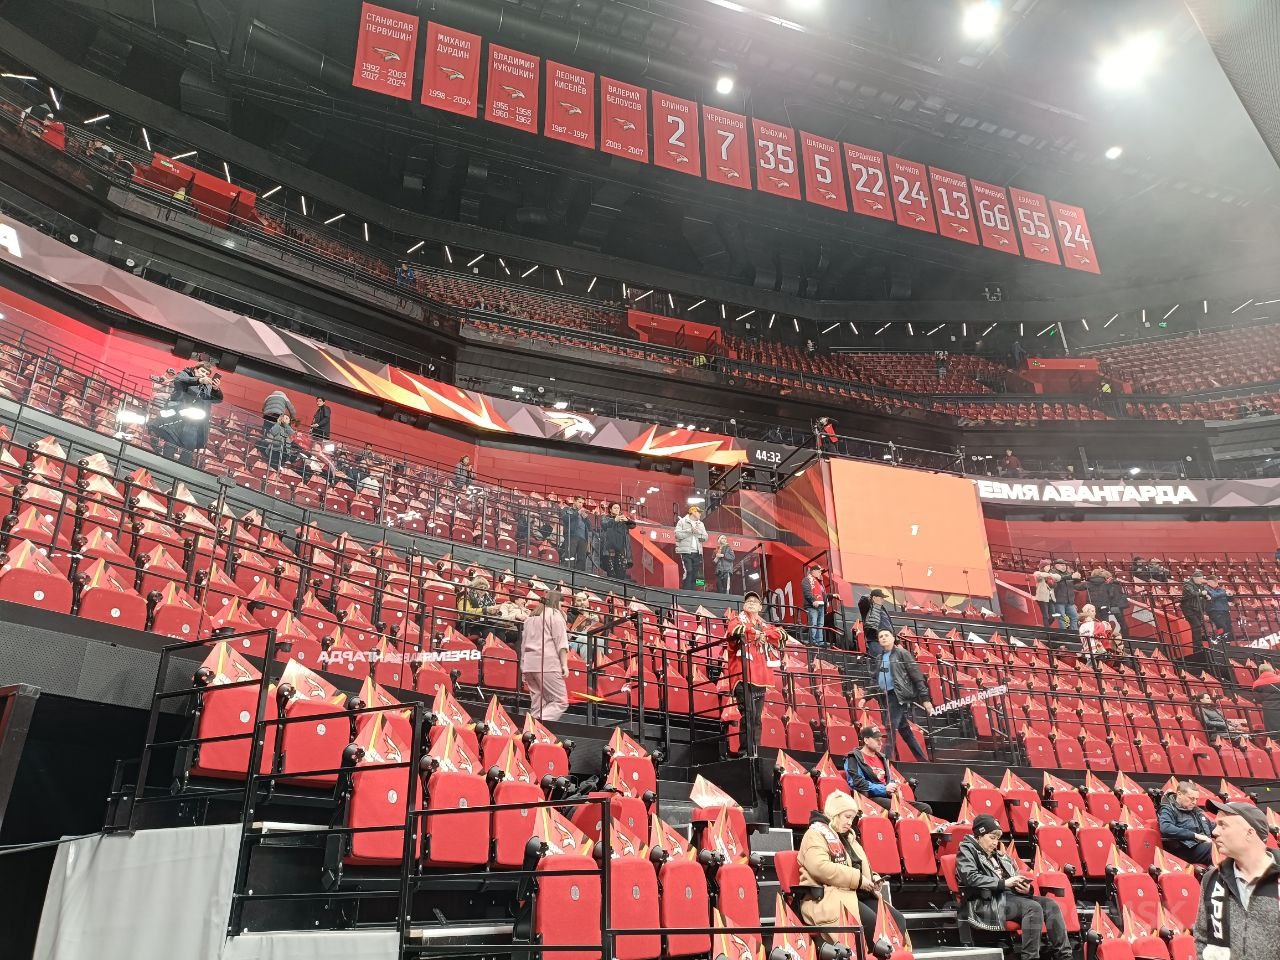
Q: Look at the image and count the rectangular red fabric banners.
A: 15